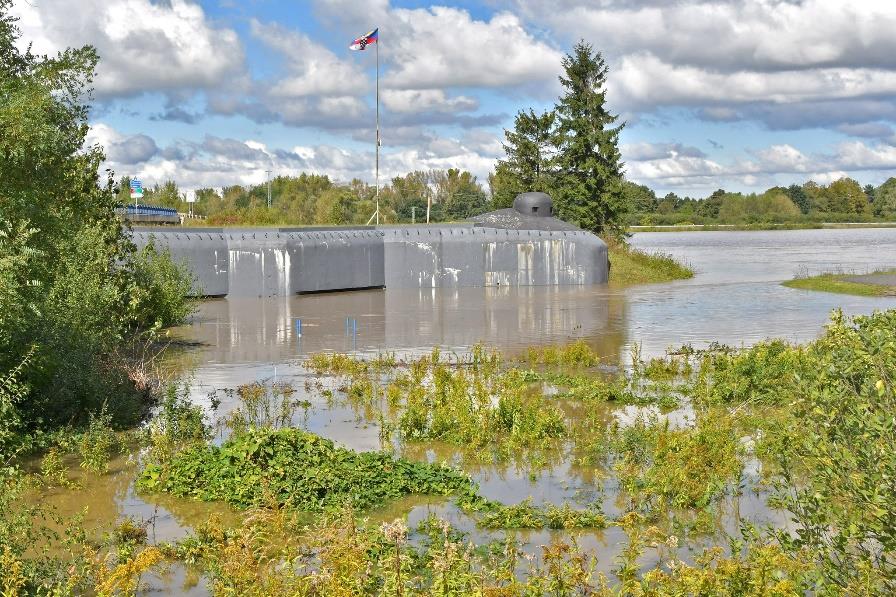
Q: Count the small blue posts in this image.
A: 3